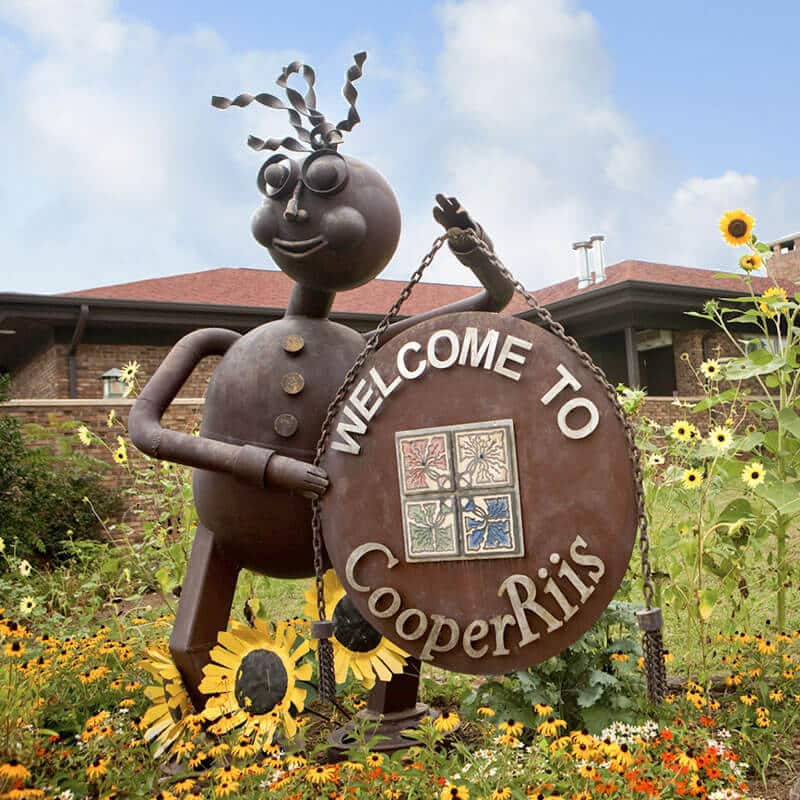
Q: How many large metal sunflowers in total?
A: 3